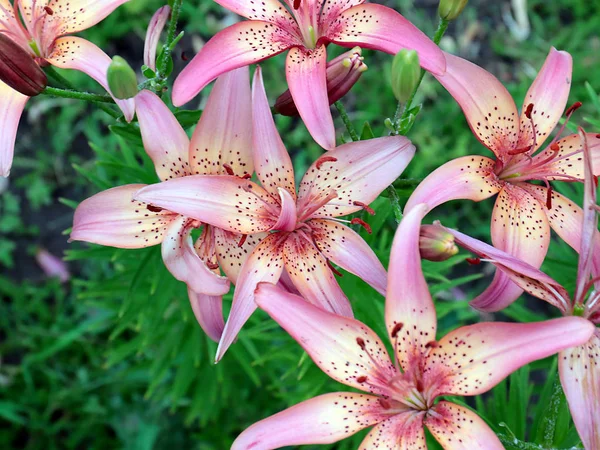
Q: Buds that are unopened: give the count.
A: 6